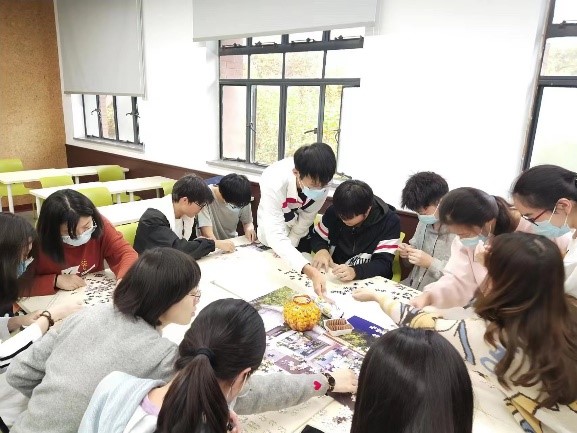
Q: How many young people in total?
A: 13